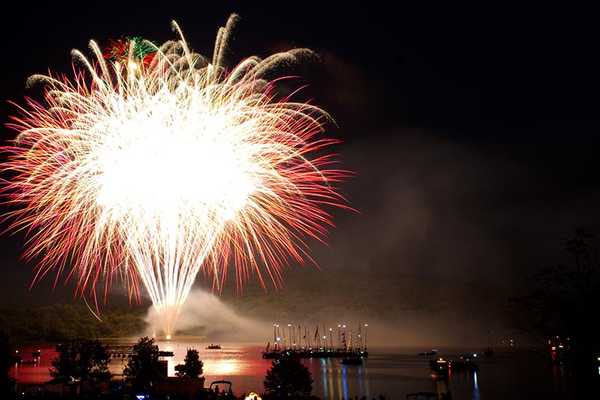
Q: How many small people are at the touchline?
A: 0